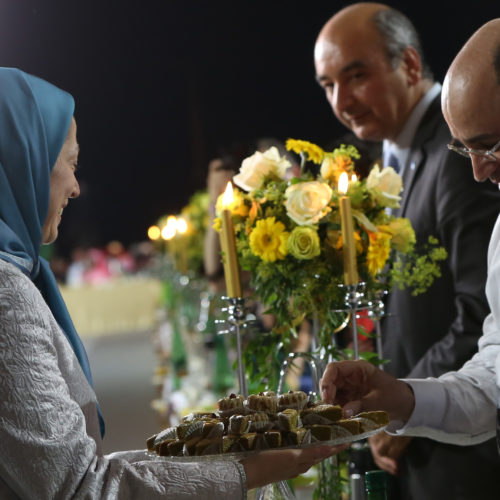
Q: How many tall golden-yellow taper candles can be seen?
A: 2